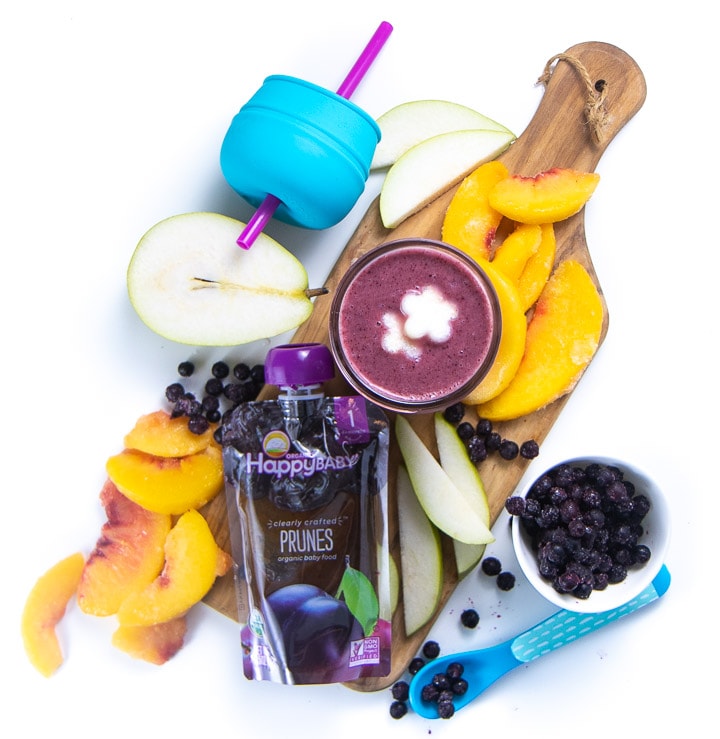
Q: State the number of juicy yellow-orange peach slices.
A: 12